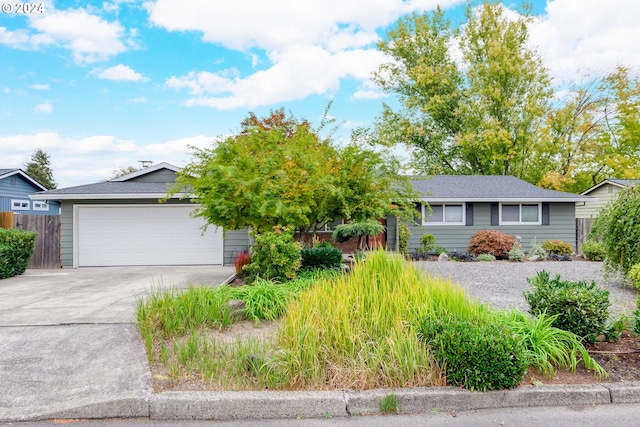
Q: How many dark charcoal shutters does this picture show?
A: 4